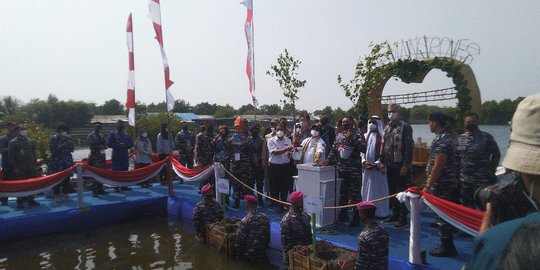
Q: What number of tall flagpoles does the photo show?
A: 3